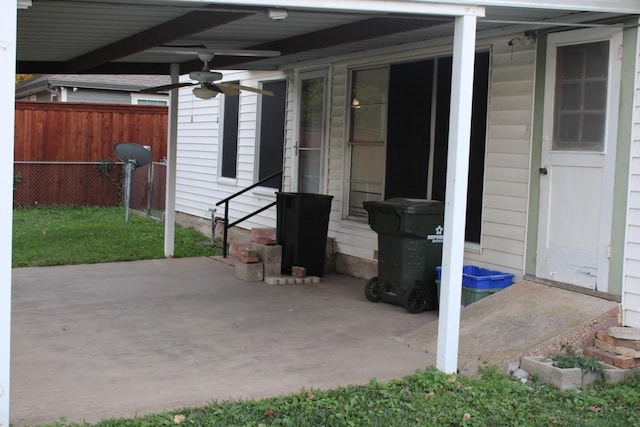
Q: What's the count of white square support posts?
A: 3